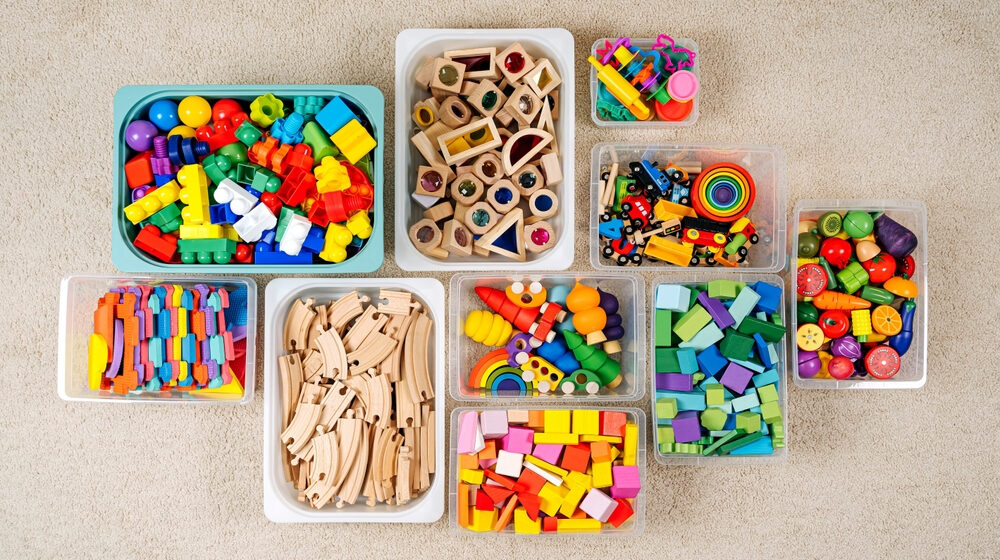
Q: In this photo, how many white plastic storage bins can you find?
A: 2